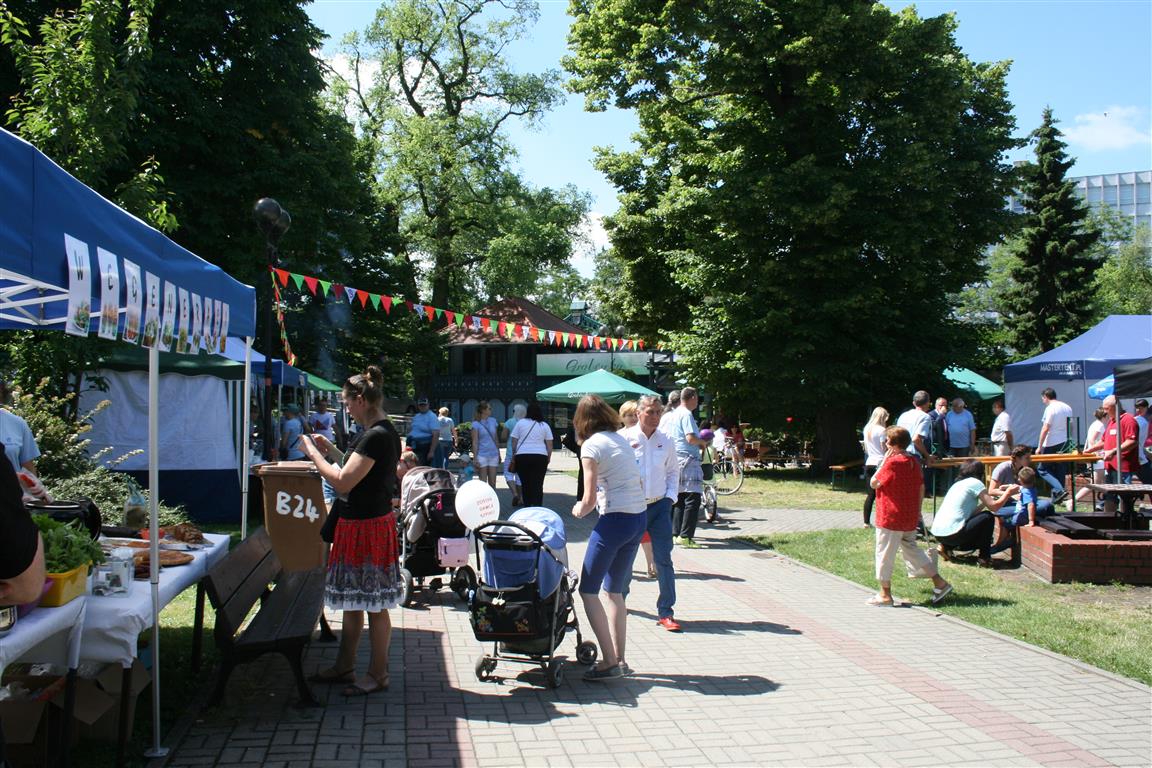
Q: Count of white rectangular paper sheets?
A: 10